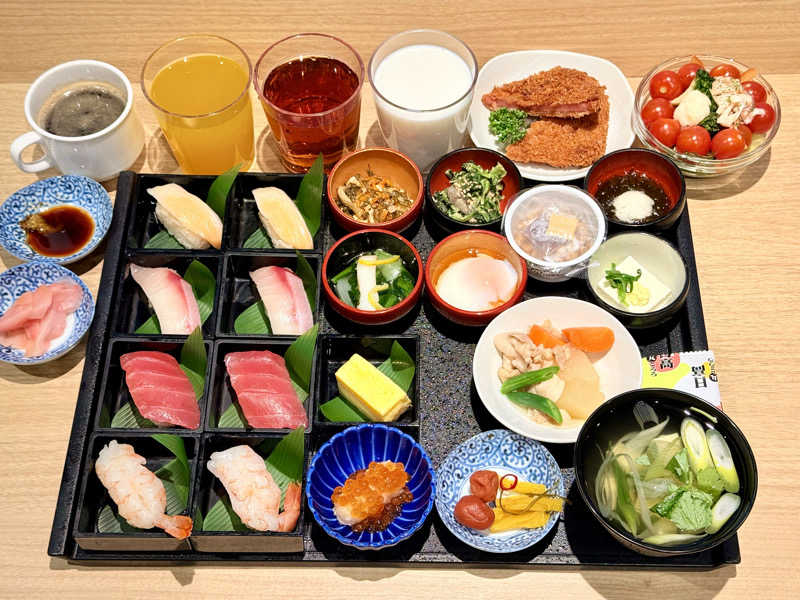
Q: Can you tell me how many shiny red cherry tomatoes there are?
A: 10